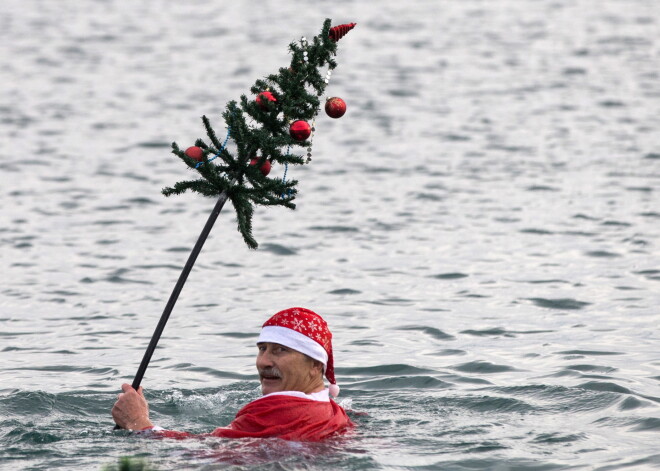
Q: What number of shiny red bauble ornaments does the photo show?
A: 5